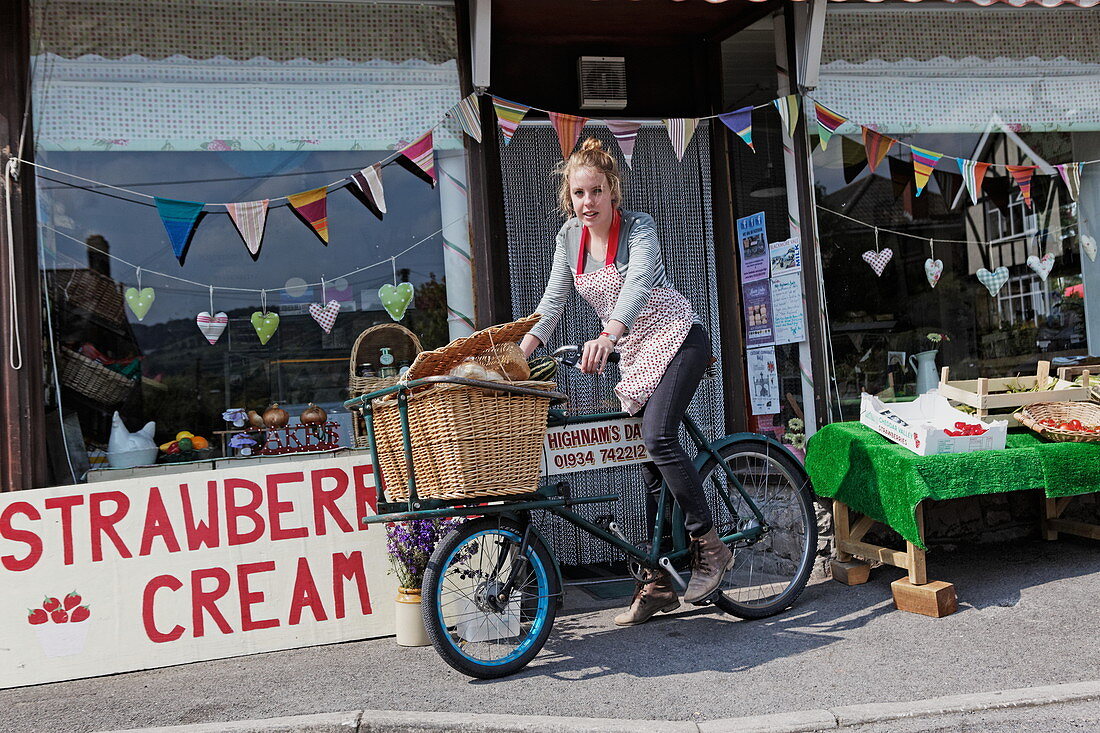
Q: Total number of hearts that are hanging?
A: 10